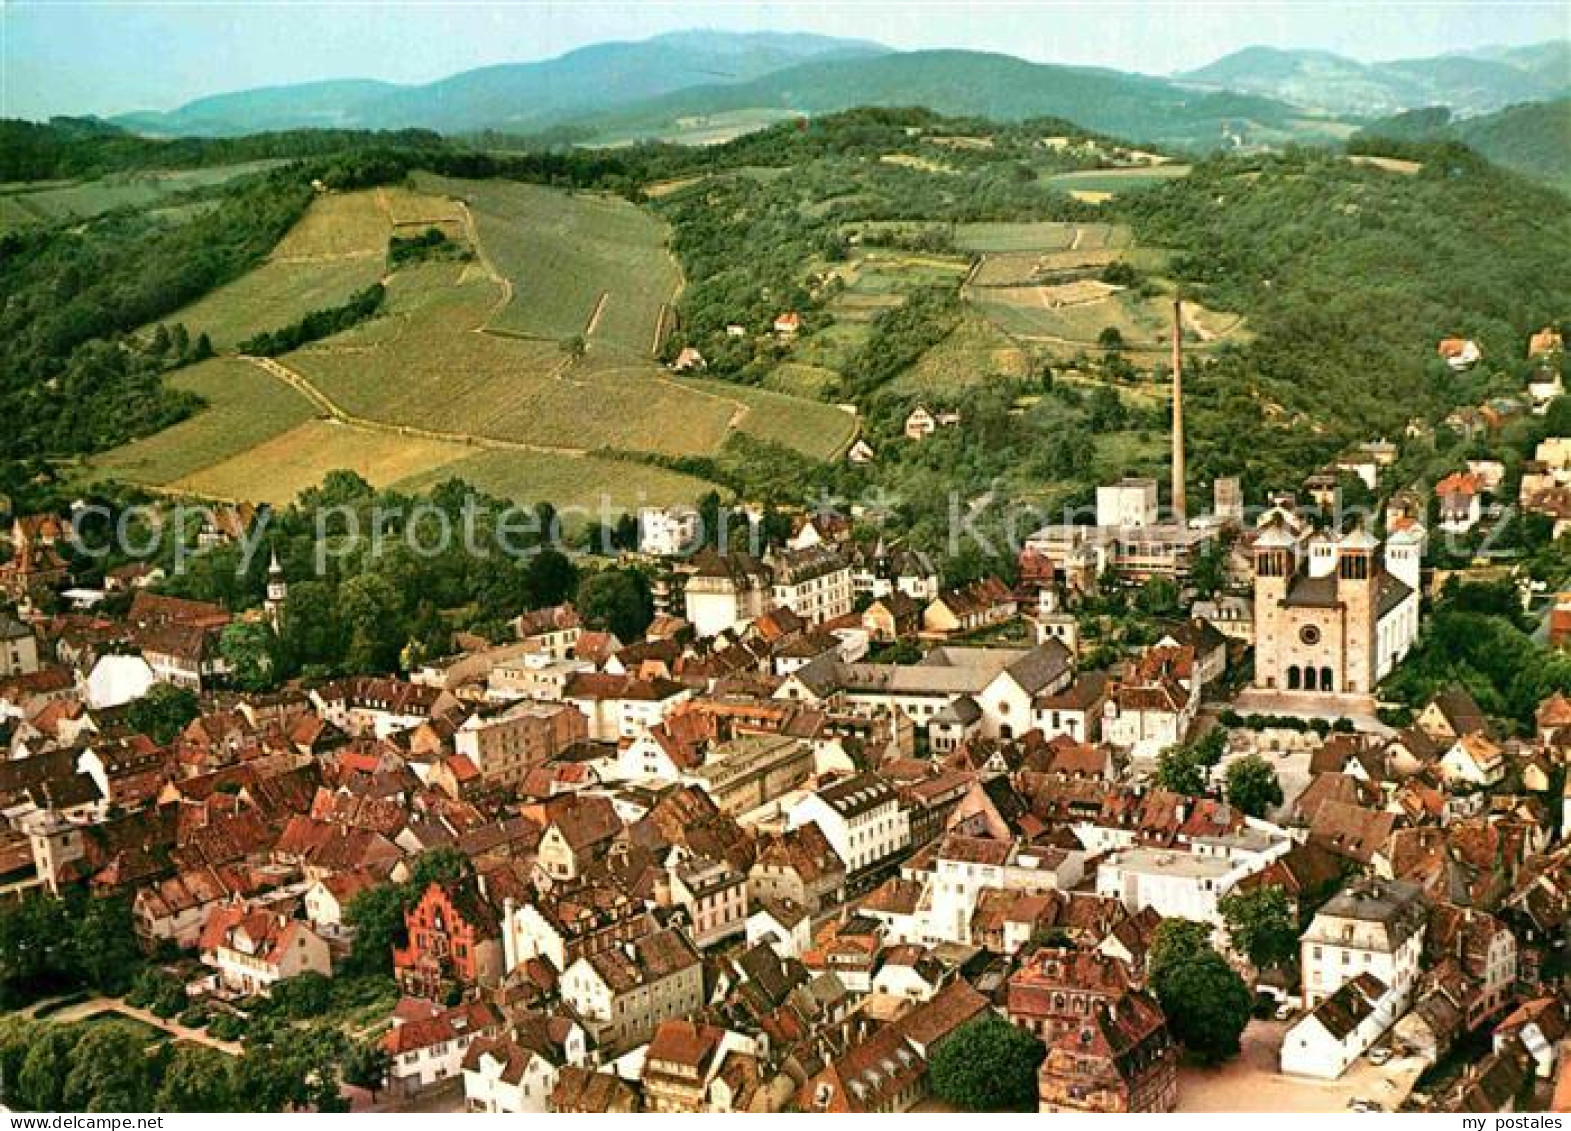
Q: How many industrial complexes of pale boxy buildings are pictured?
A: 1